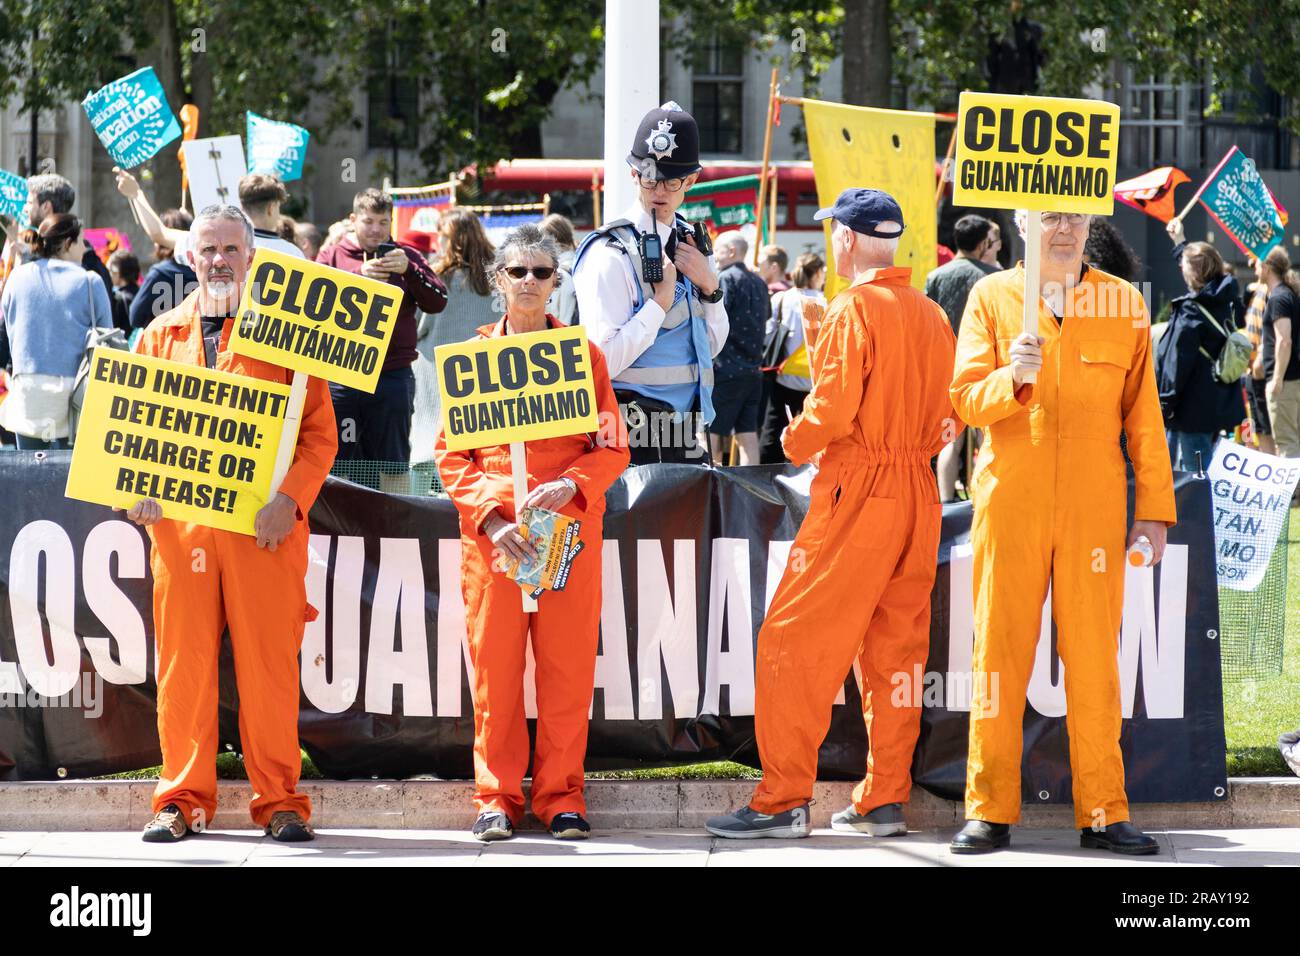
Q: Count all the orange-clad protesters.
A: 4